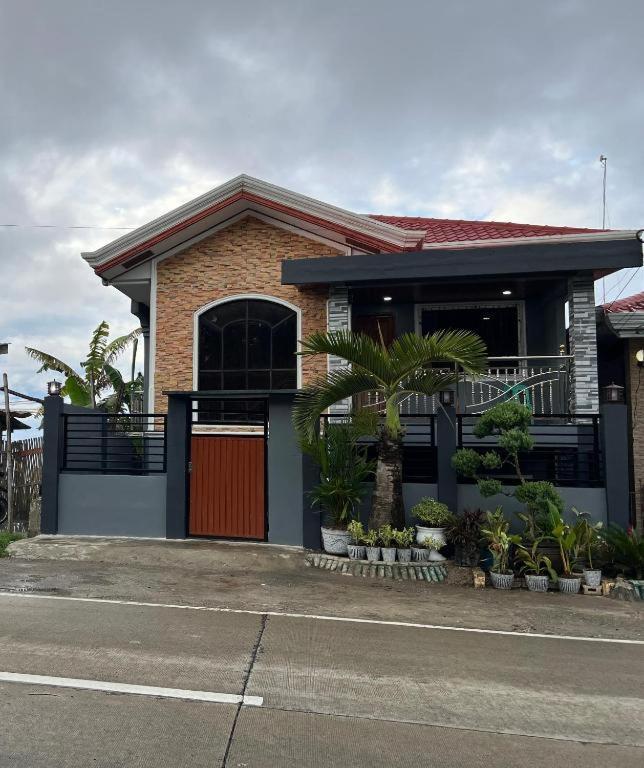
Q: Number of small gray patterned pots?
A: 9